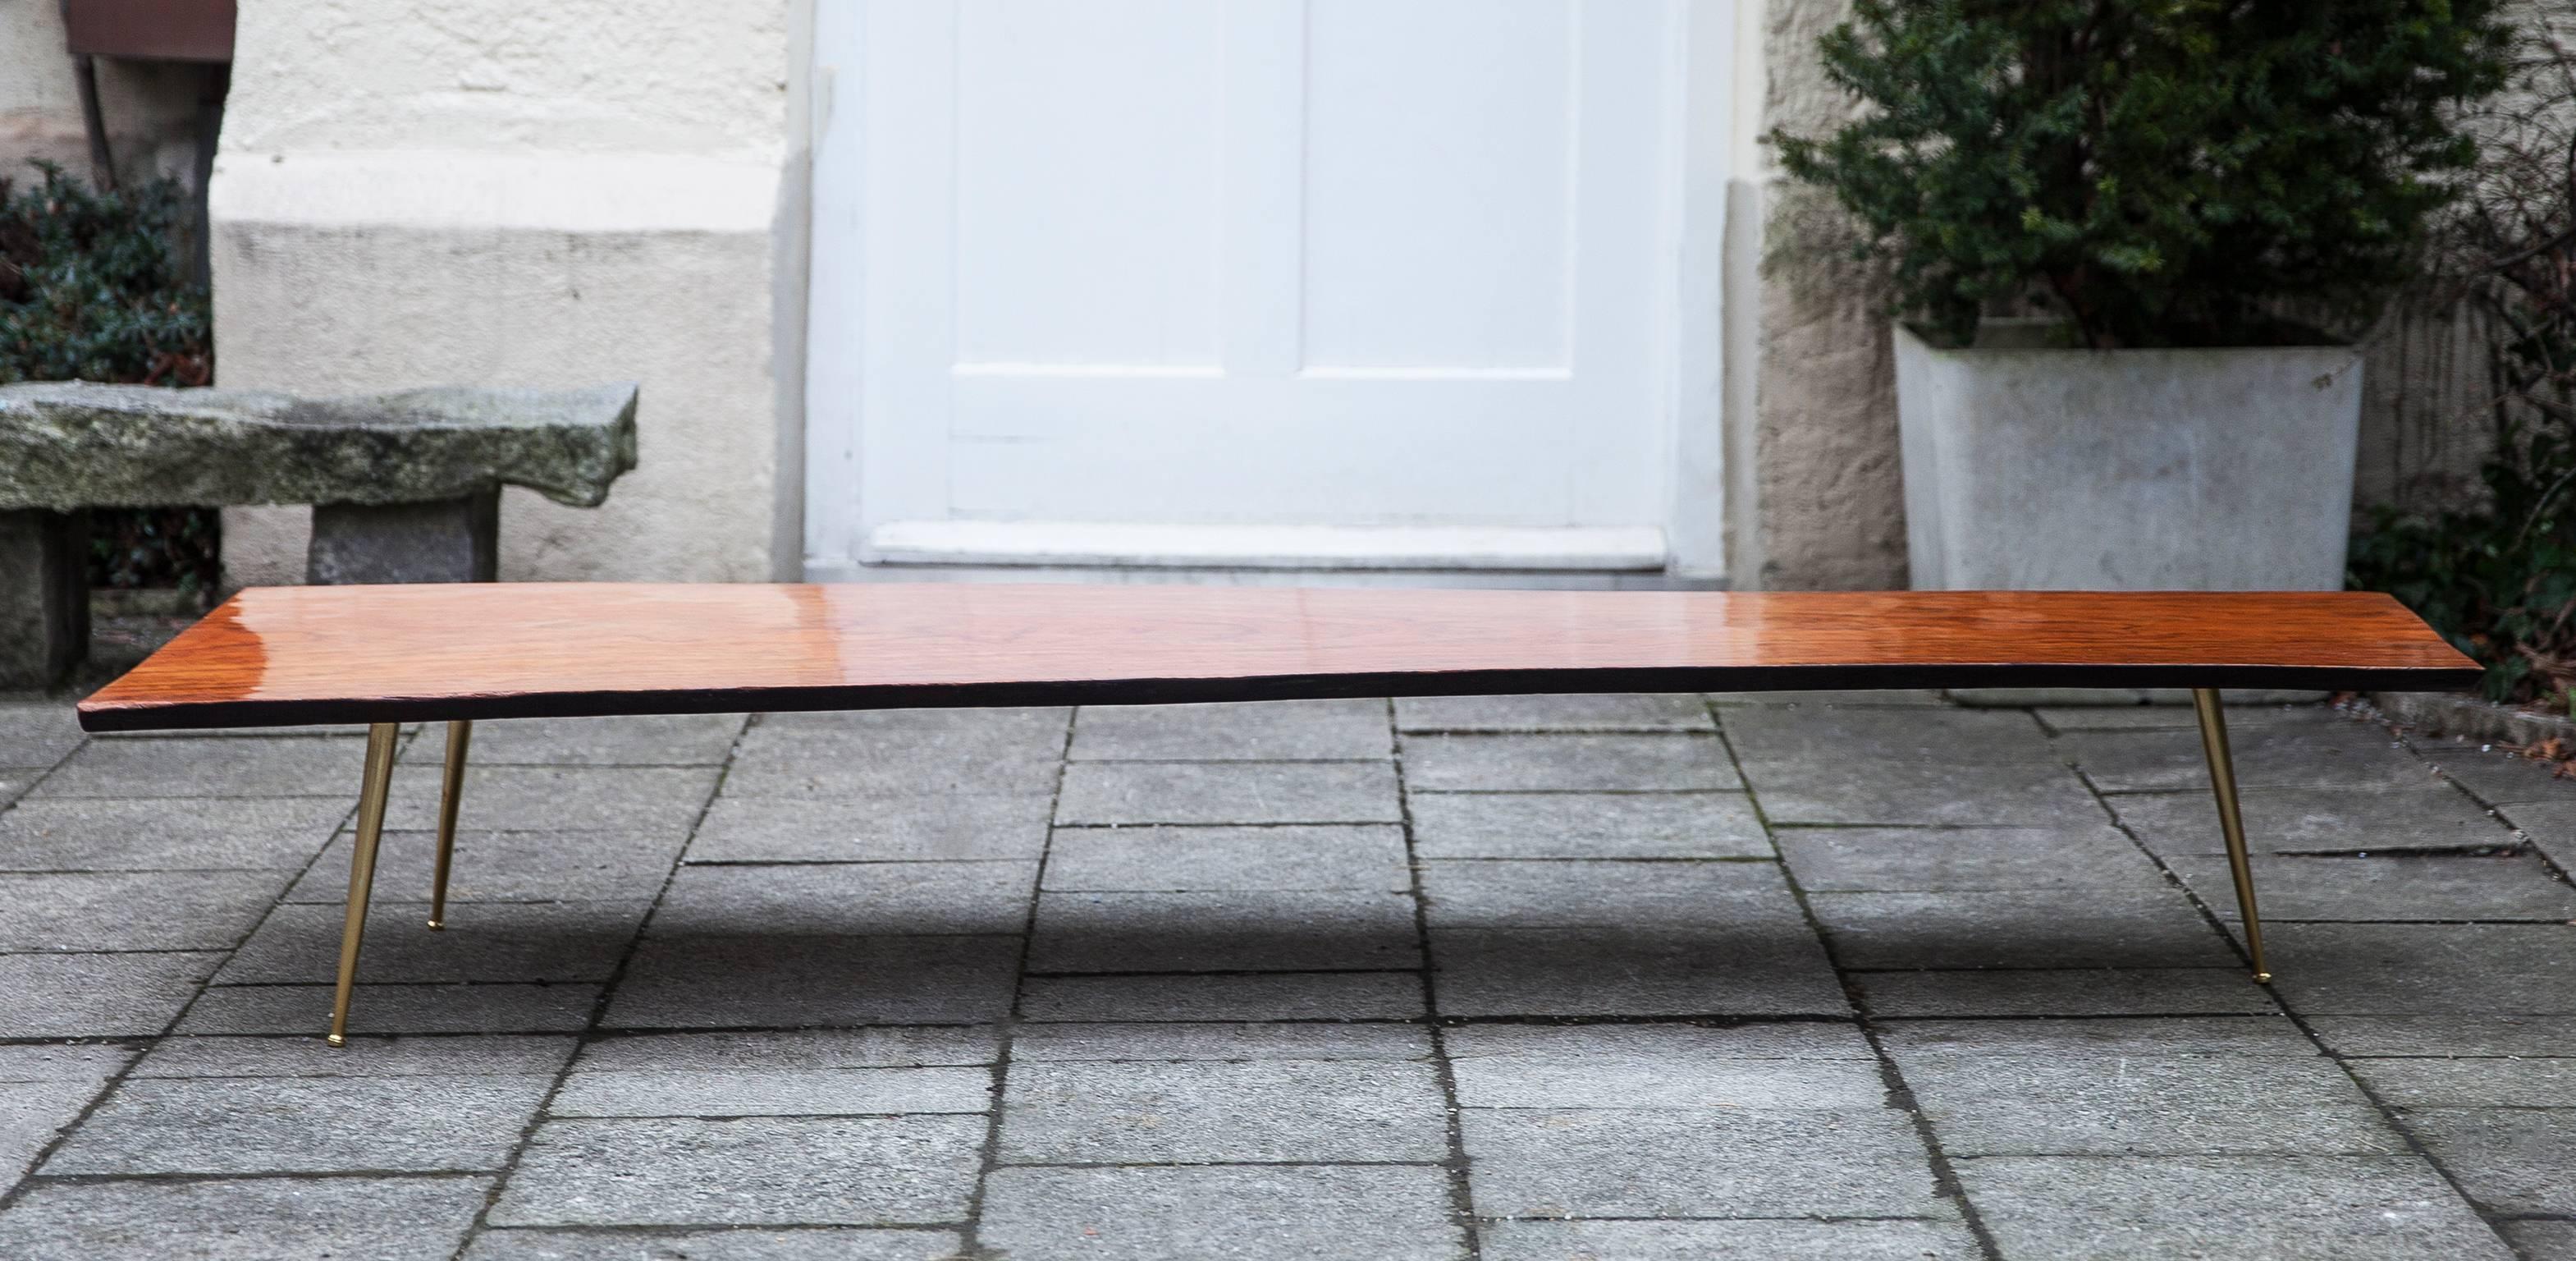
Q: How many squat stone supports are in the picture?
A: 2